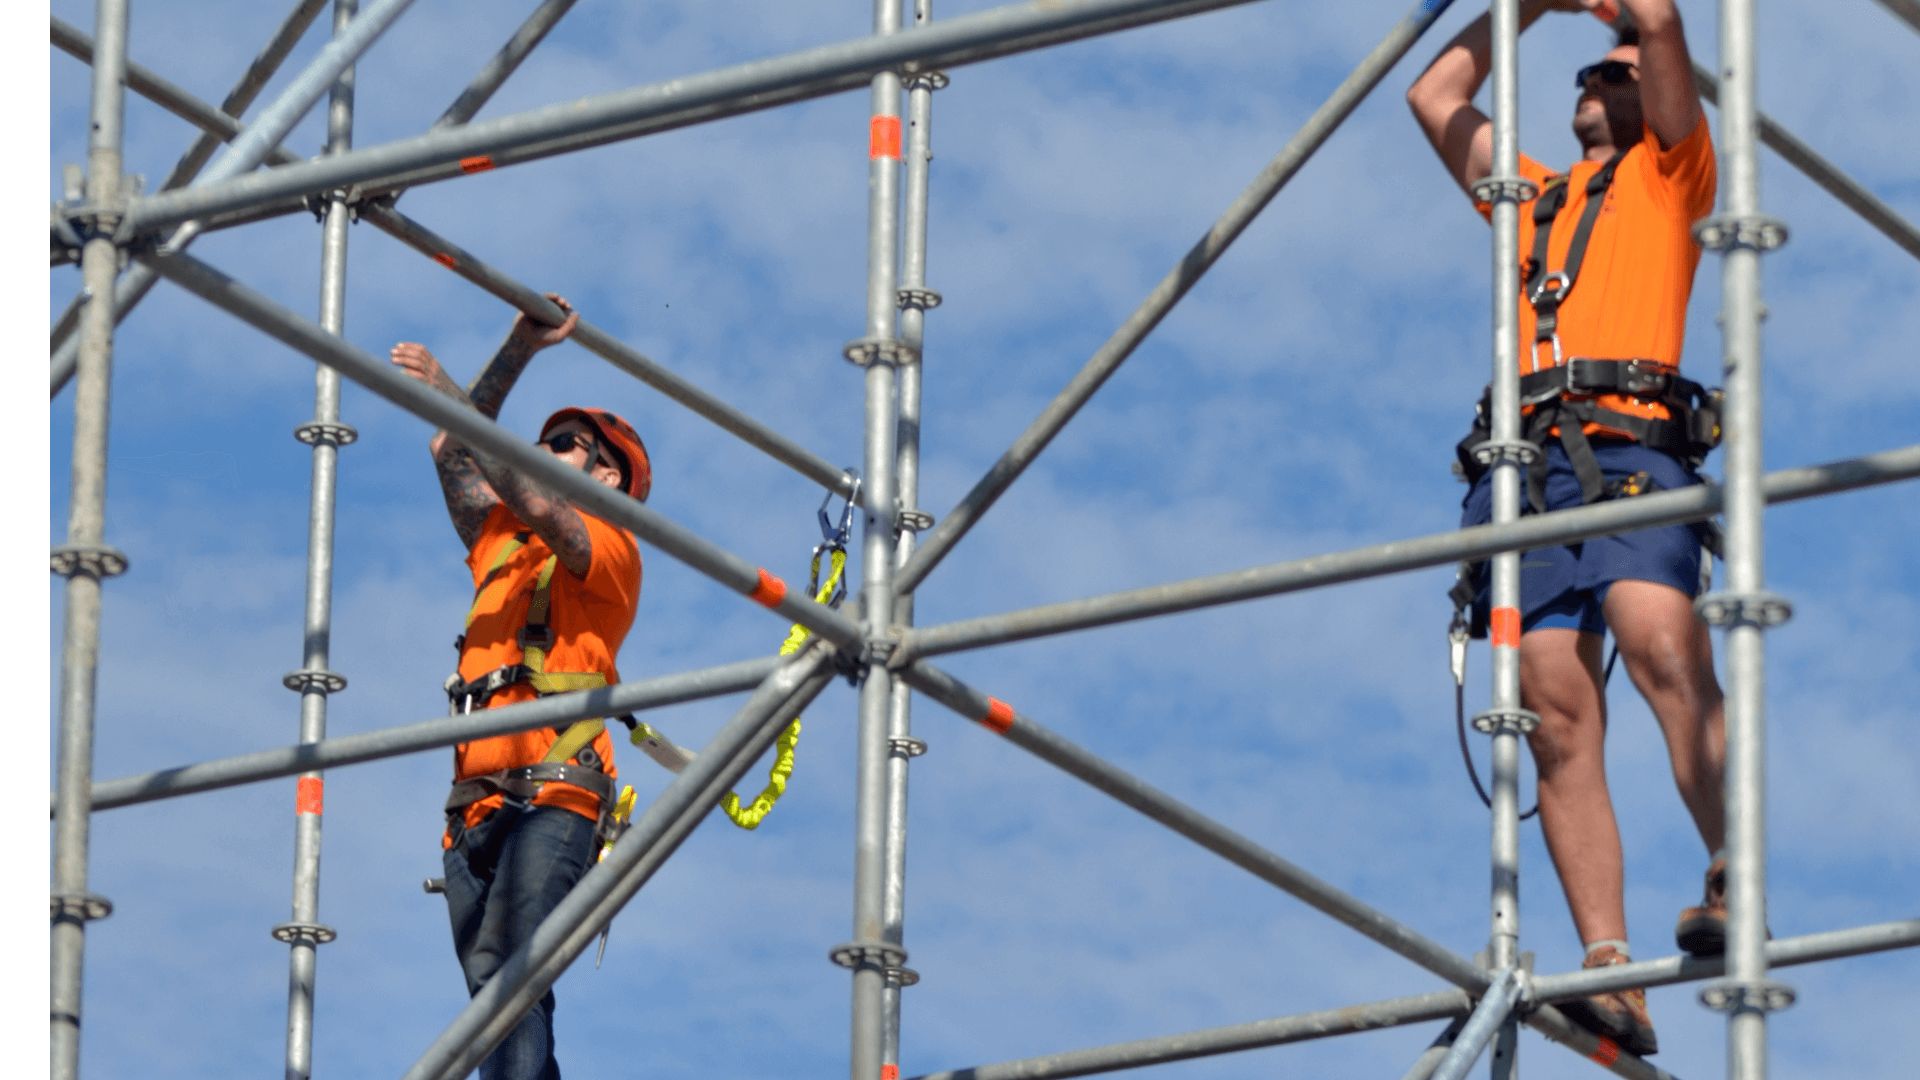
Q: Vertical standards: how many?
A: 6